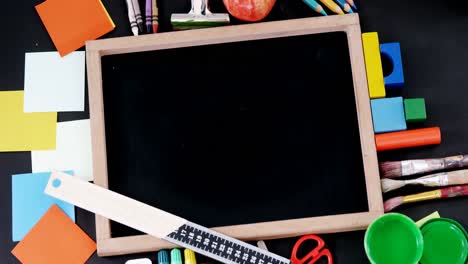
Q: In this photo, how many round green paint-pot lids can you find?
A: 2